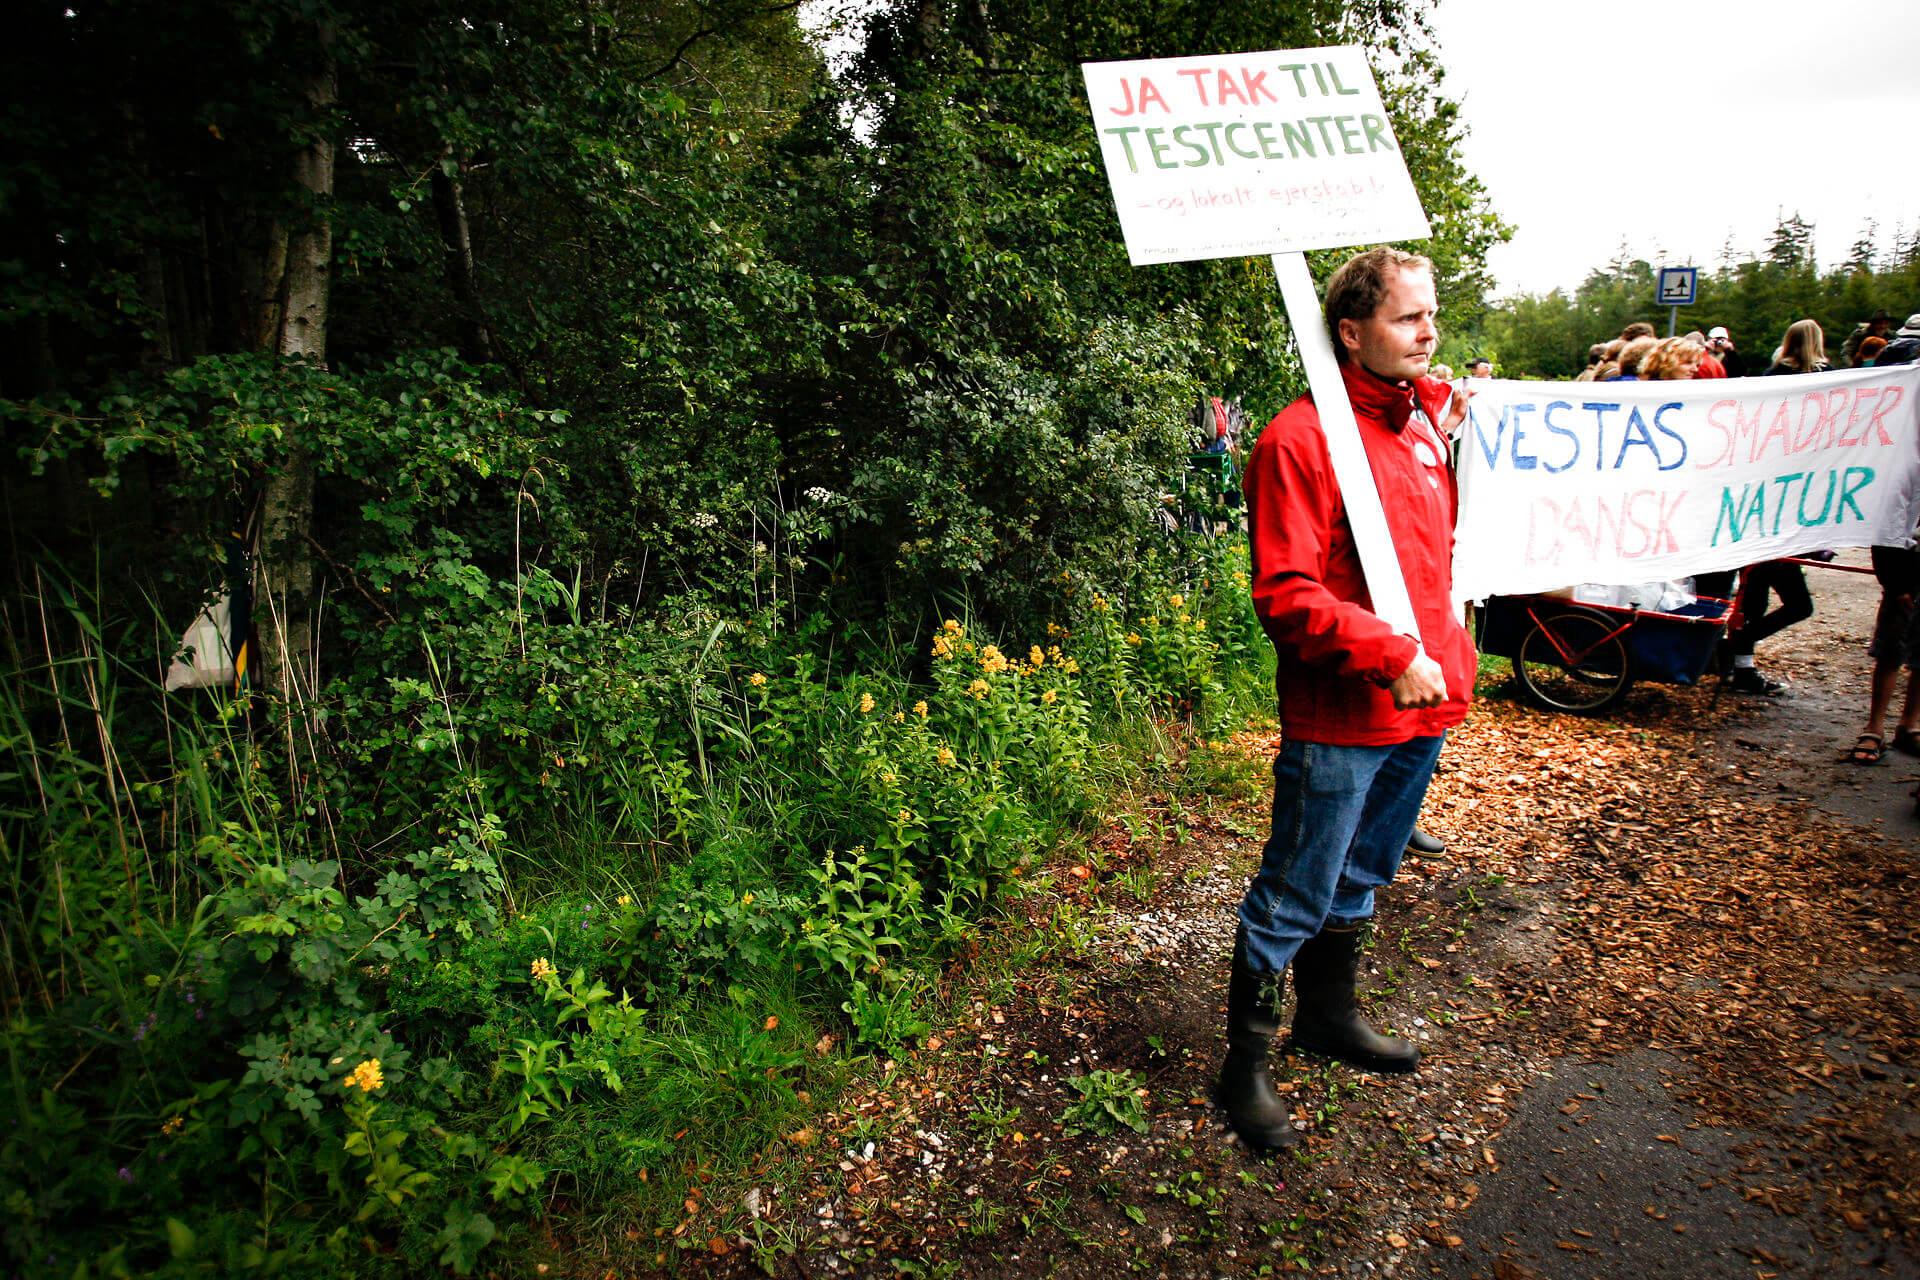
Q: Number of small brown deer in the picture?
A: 0